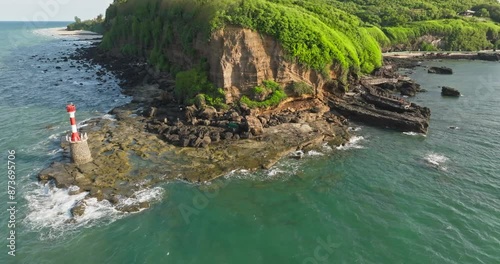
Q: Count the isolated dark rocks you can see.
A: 2